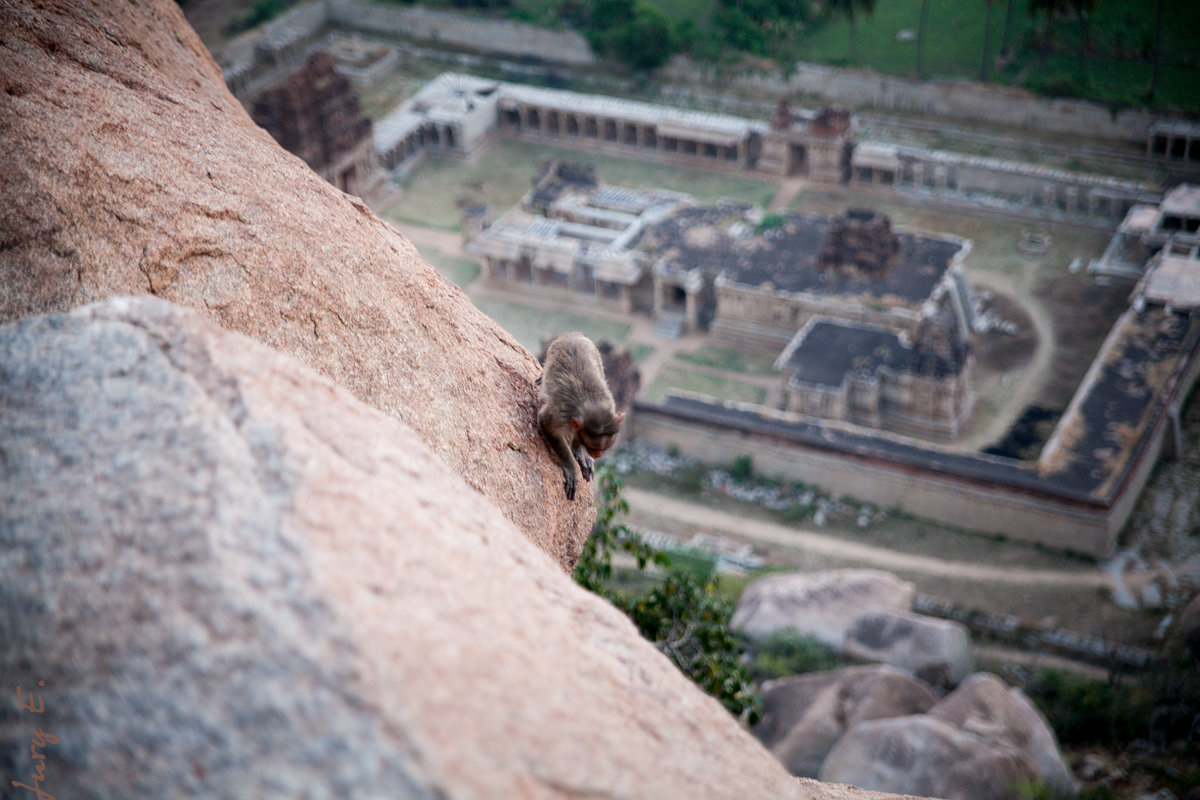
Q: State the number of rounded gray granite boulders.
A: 5